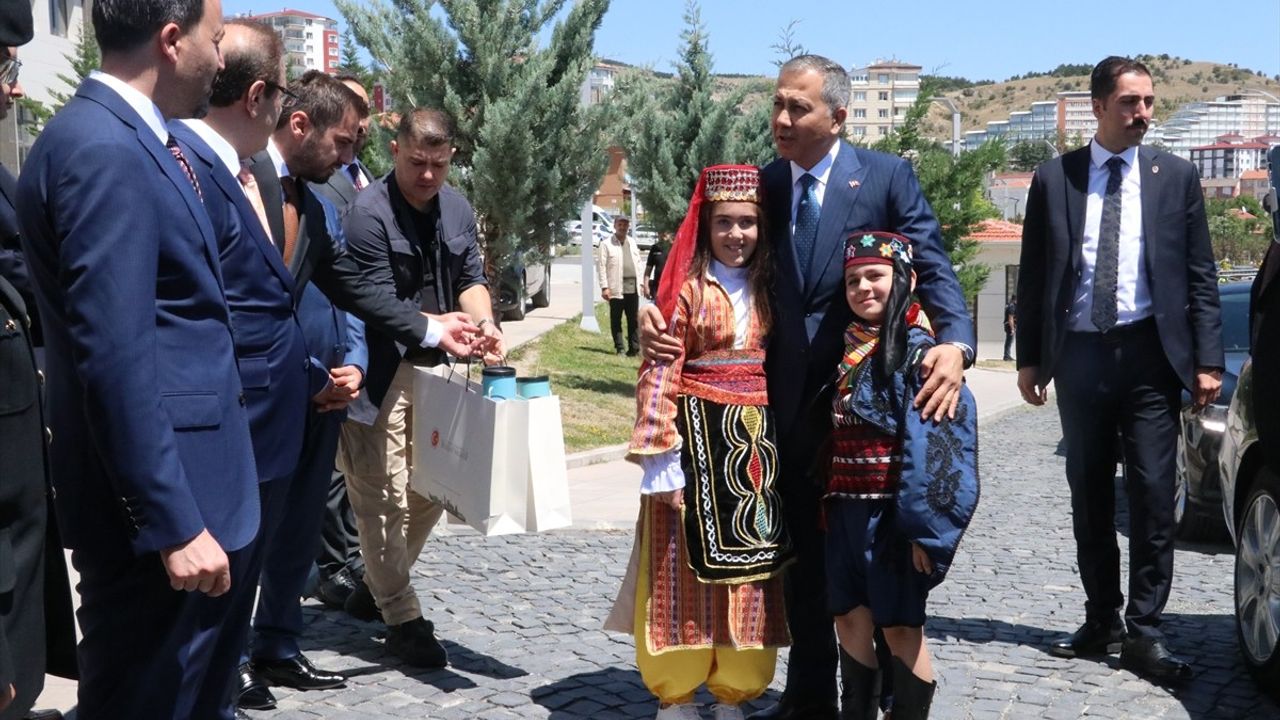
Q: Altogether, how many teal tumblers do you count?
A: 2